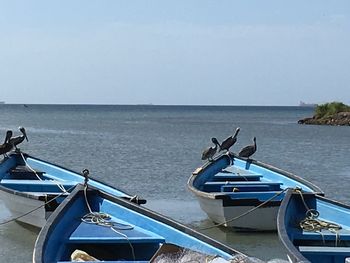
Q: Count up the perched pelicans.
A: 5